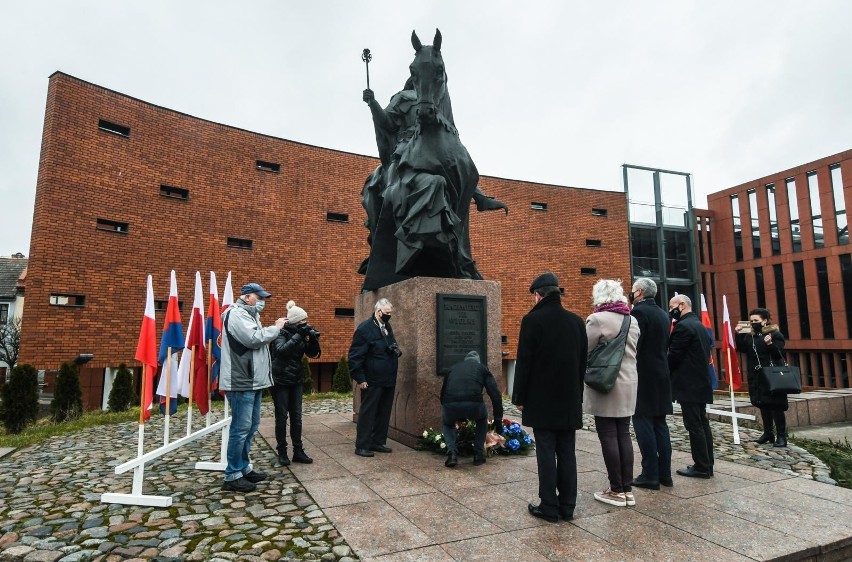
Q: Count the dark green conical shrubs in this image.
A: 5